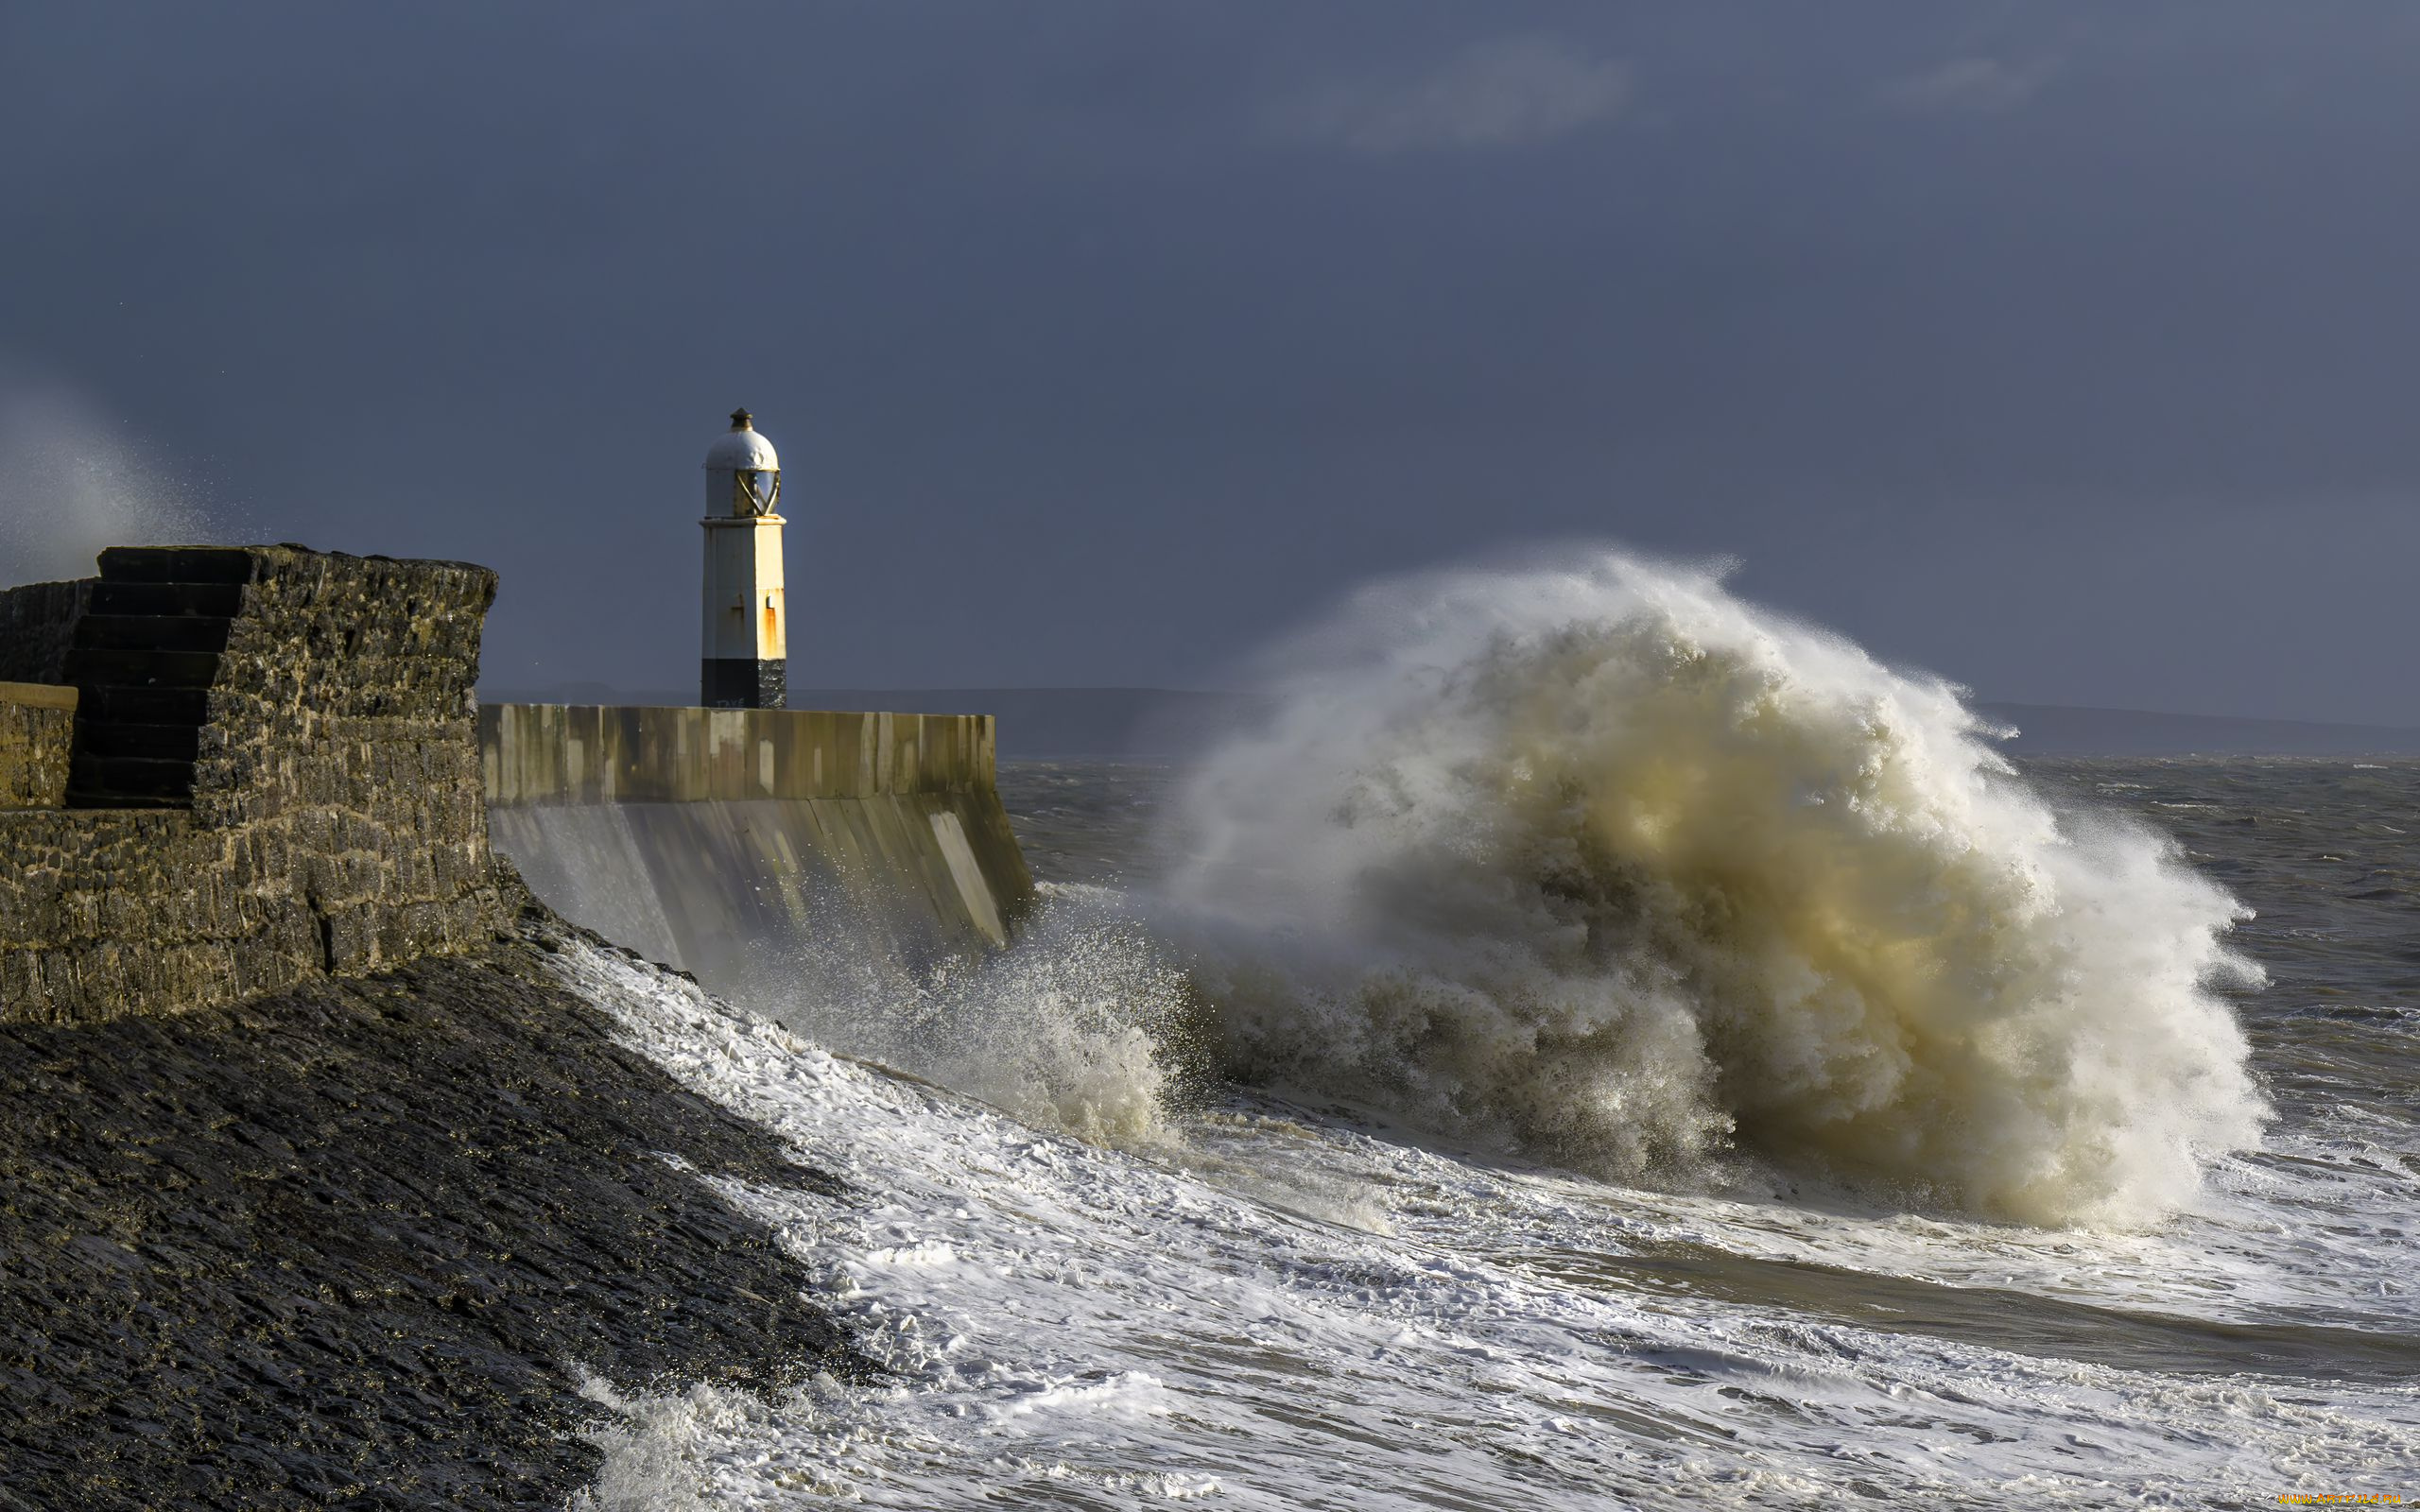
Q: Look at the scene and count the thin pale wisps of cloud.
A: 2